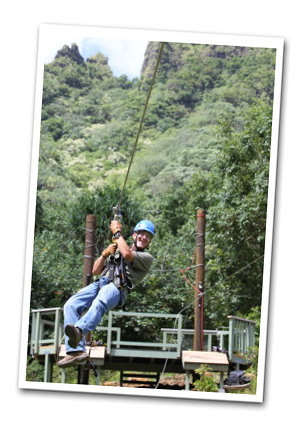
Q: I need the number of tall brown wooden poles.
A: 2